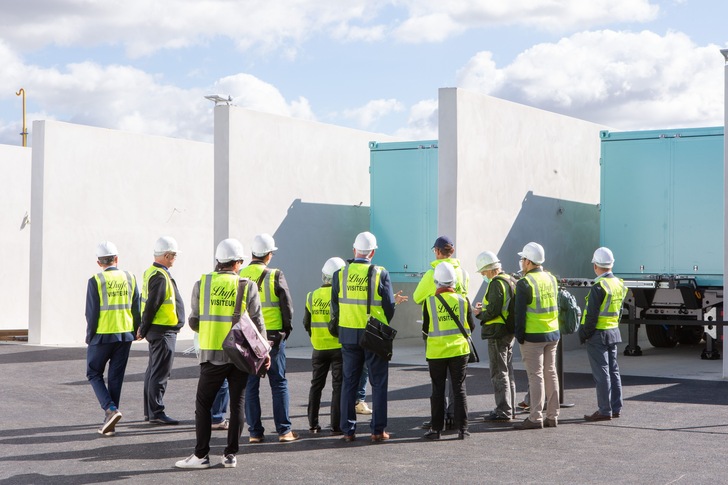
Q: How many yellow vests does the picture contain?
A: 11